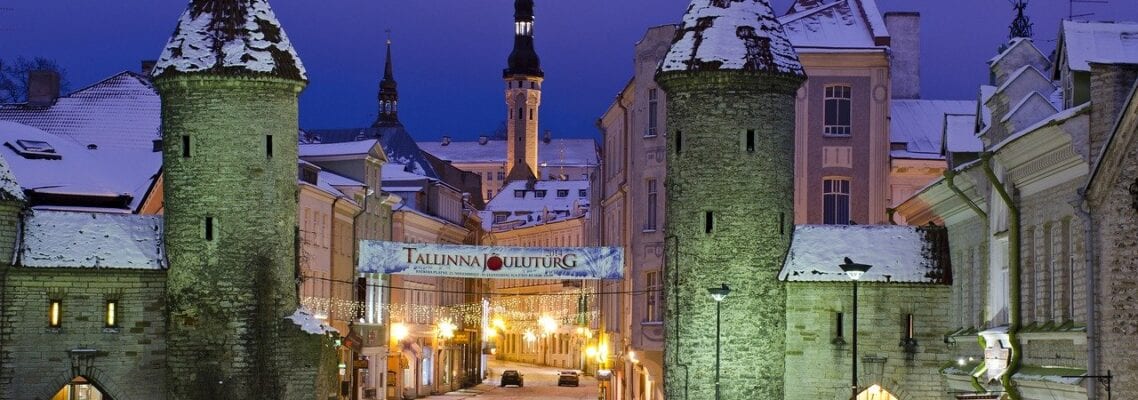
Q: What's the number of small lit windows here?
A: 2